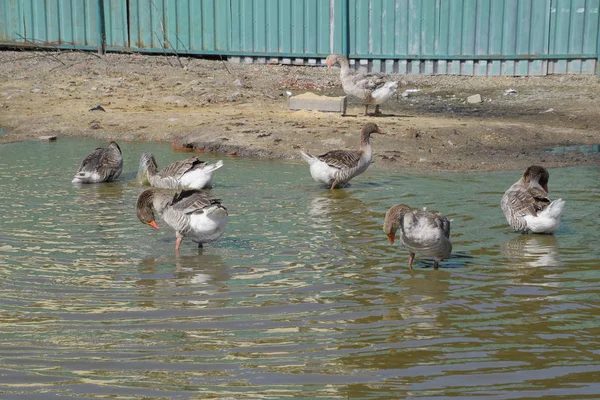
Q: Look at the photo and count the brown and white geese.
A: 7